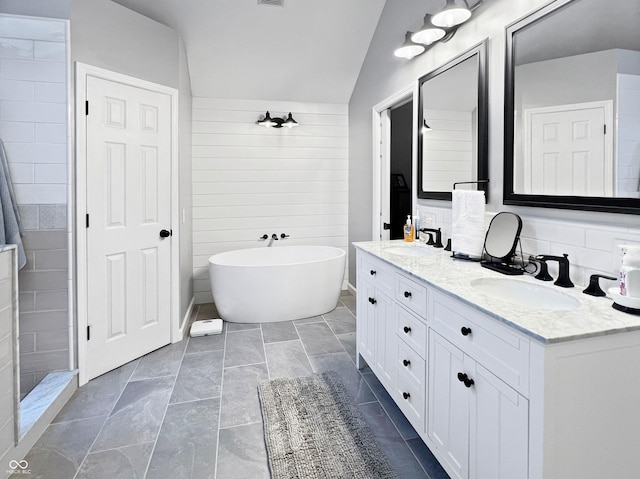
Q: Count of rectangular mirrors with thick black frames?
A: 2